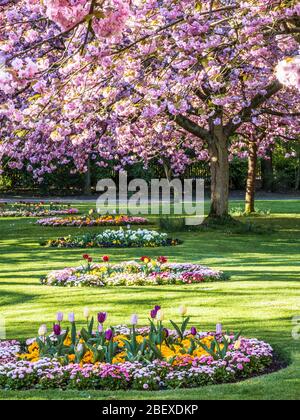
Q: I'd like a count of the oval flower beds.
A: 5